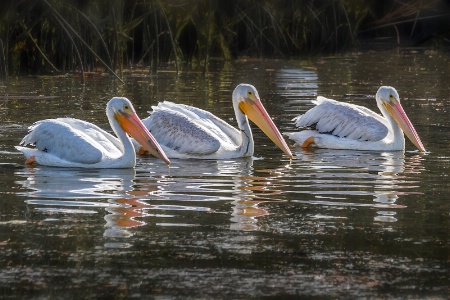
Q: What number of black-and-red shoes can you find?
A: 0